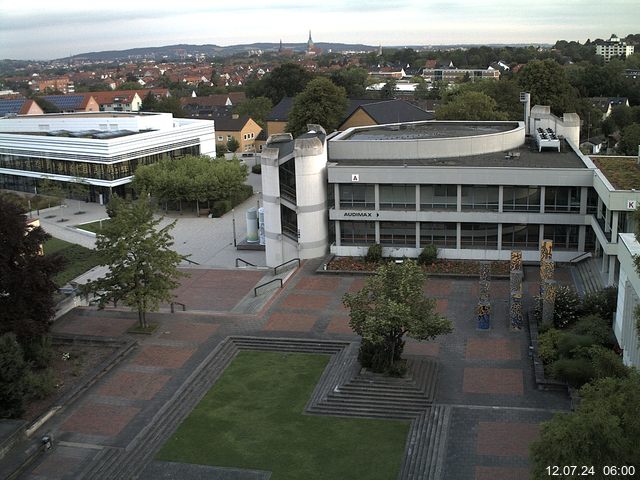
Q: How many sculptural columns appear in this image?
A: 3